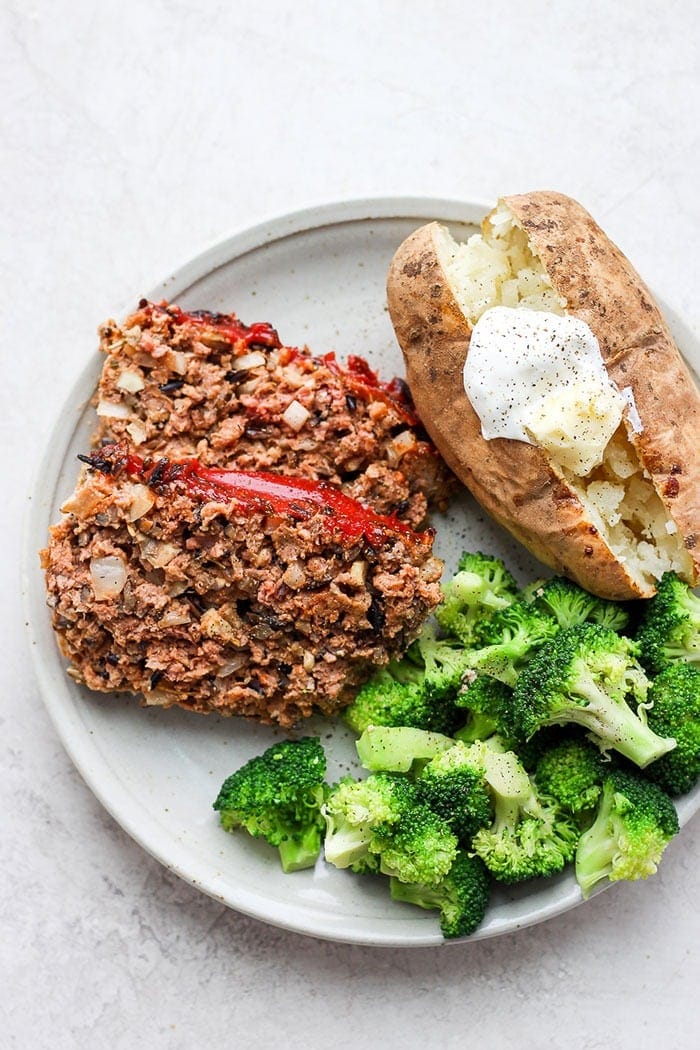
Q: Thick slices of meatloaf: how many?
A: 2